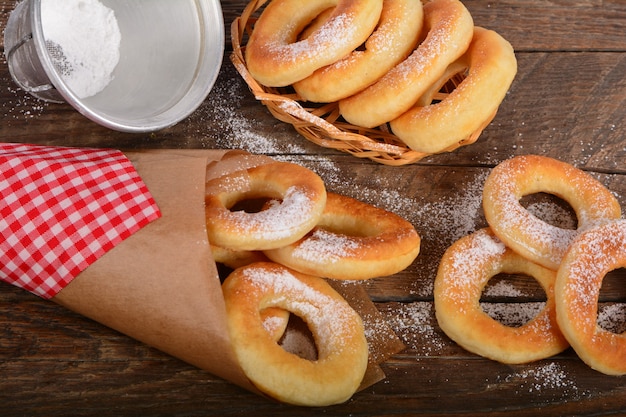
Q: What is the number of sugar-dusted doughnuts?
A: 11